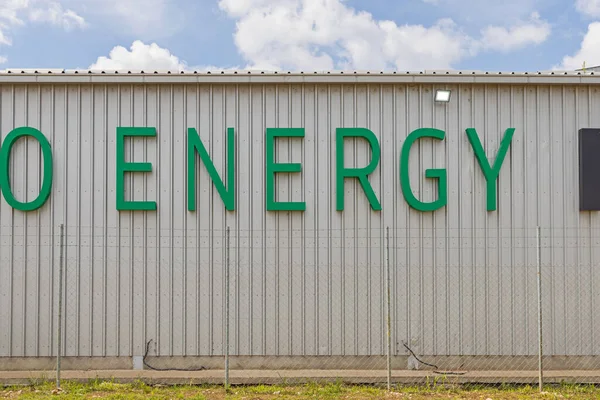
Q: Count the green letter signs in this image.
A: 7